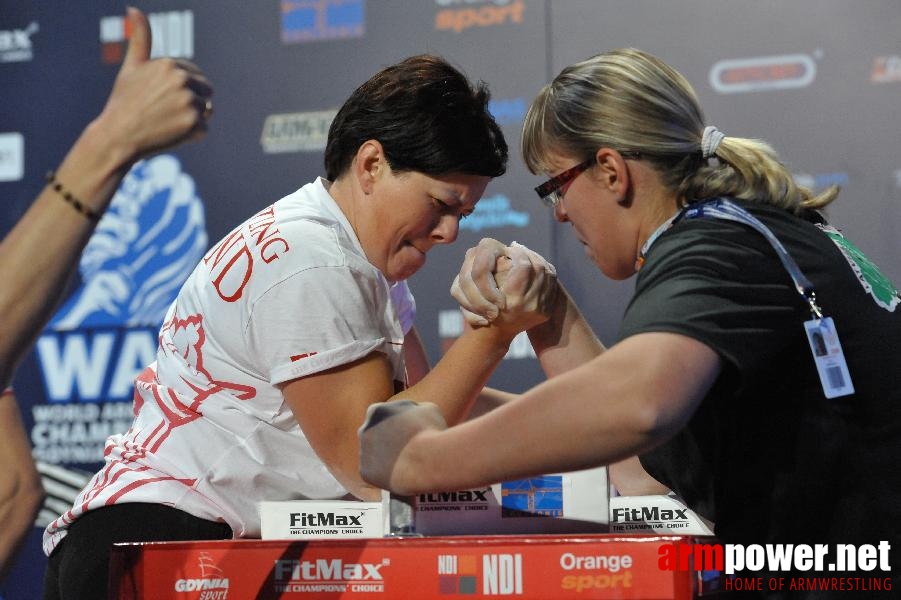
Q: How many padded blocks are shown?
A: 3